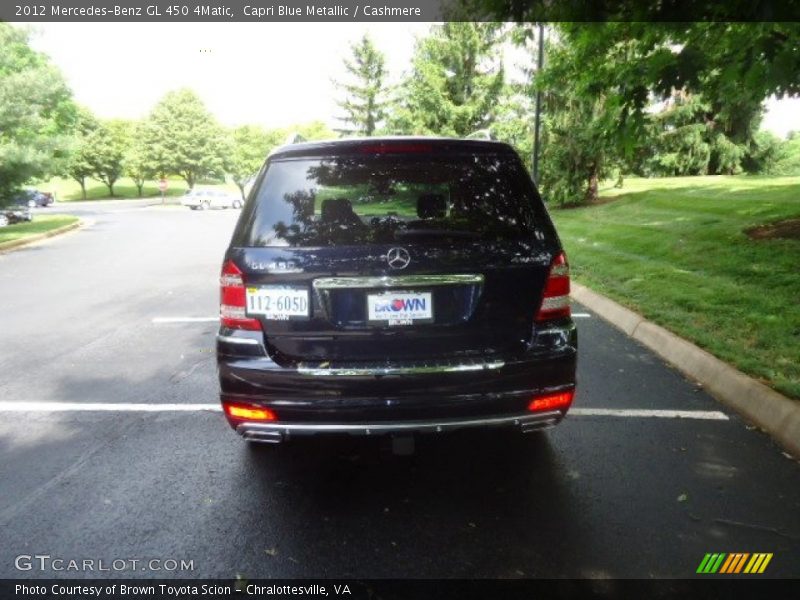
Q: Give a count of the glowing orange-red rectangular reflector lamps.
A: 2